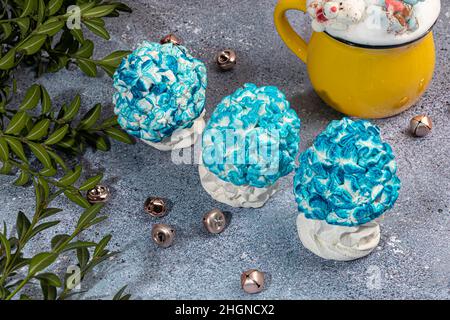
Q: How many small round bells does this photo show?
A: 8